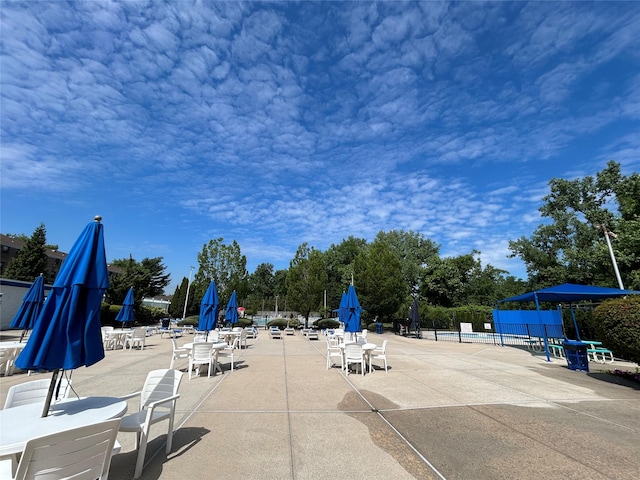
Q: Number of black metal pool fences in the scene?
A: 1